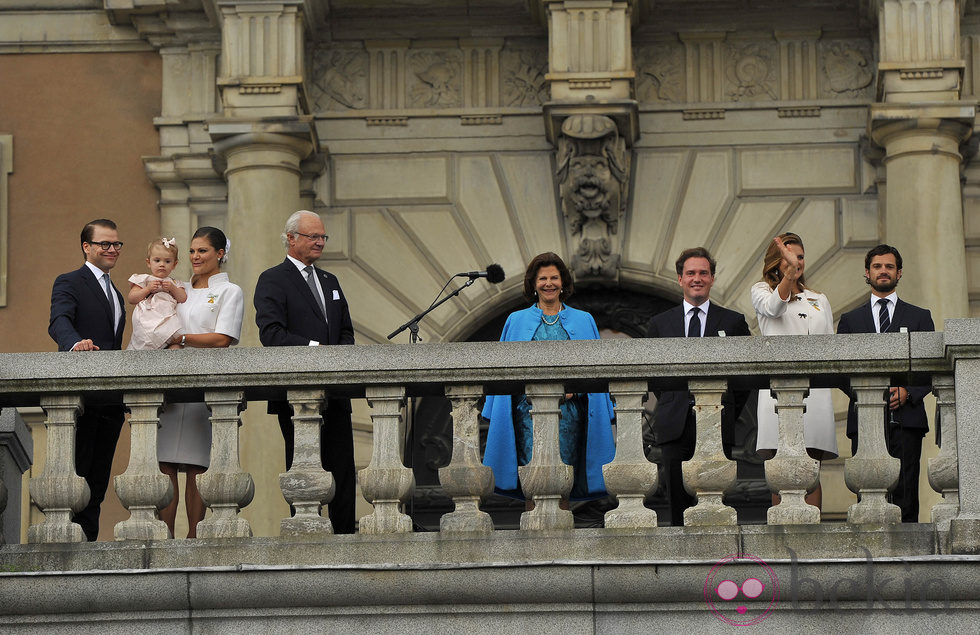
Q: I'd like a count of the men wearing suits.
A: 4